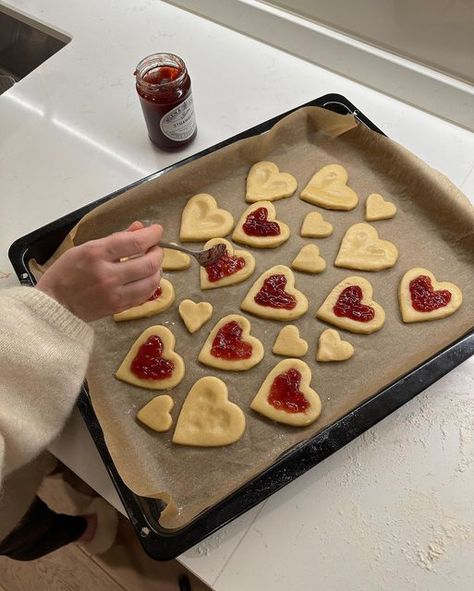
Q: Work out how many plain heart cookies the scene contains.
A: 13